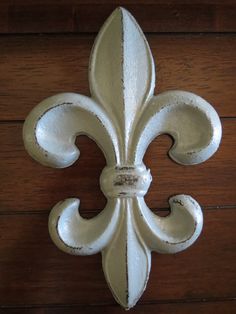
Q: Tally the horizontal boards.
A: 5